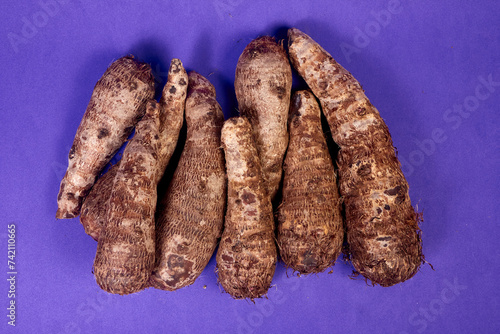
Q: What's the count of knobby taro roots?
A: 8